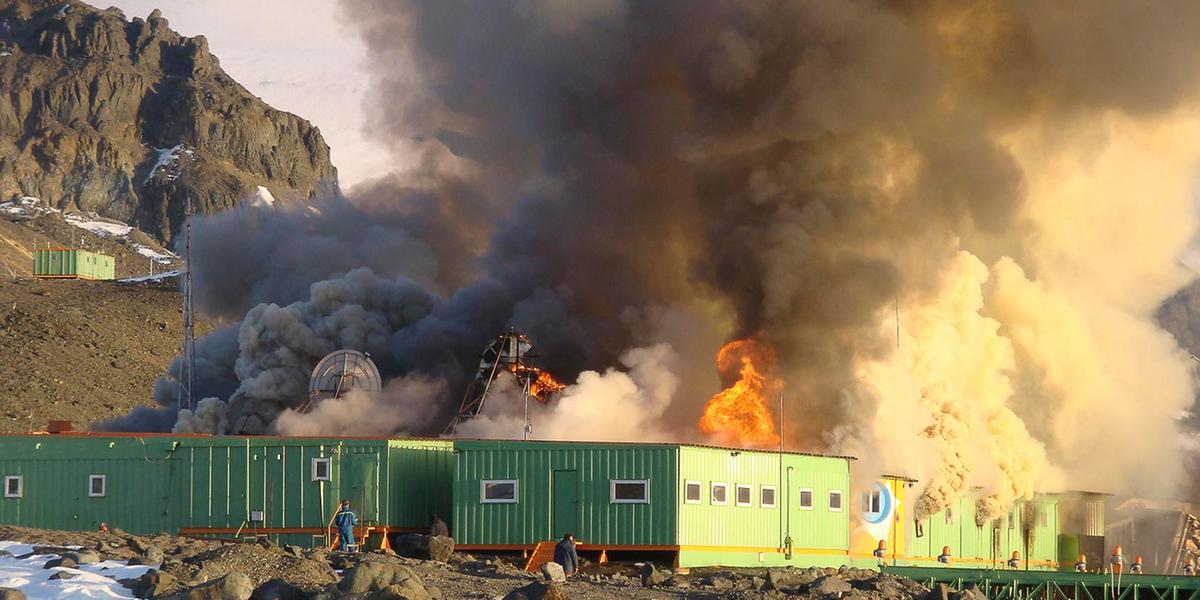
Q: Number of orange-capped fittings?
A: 7